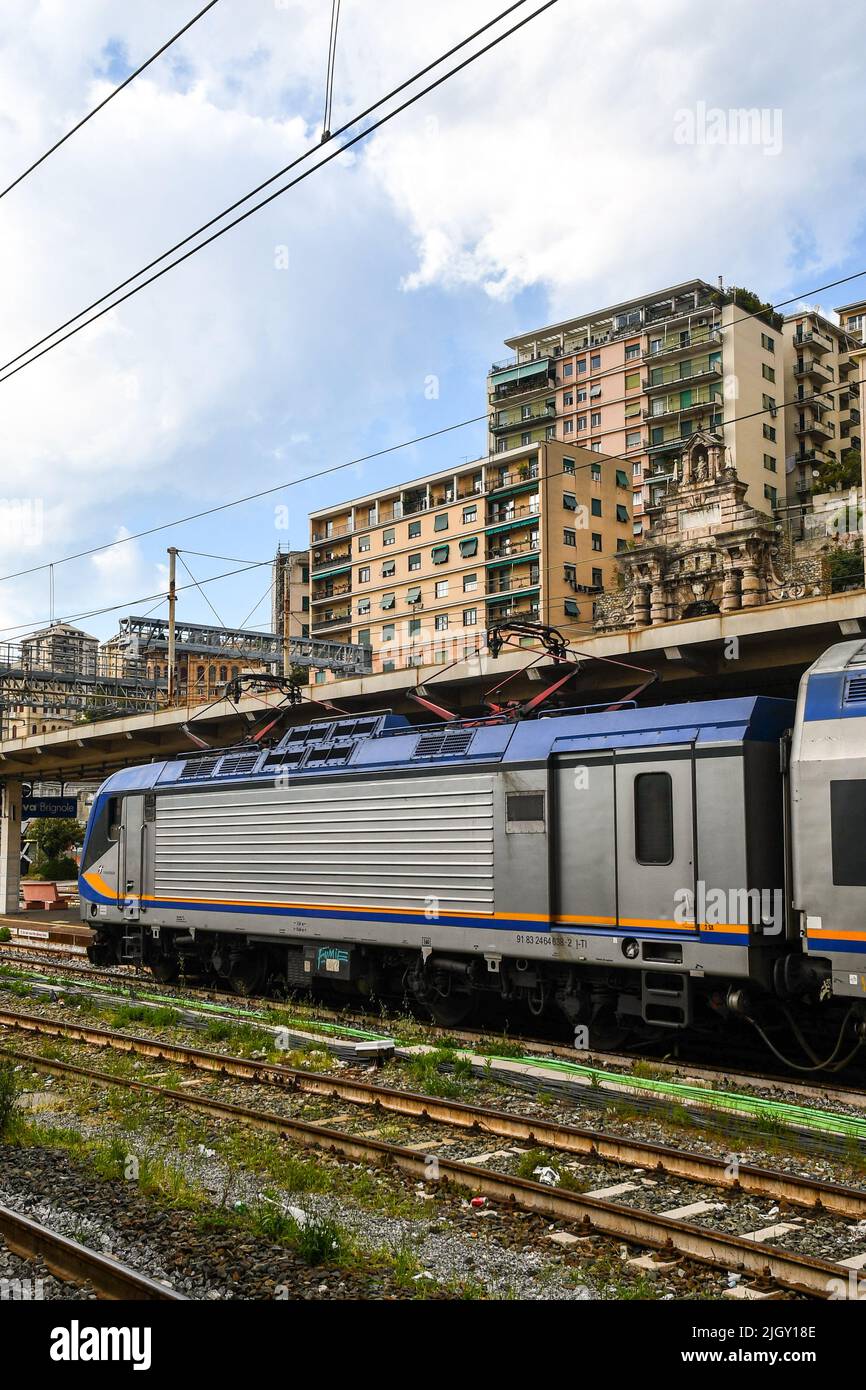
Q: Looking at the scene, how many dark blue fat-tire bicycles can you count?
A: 0